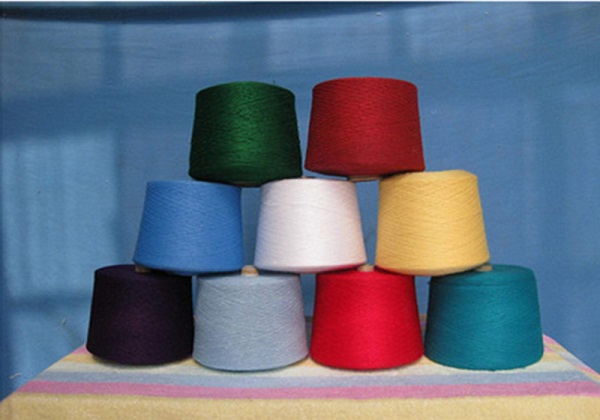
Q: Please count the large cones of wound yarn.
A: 9